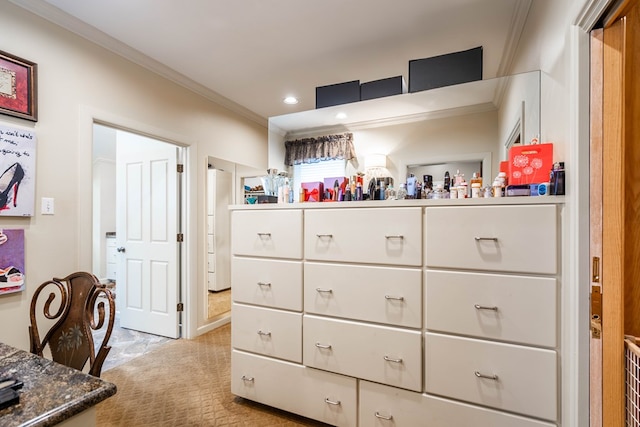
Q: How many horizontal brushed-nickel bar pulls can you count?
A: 15